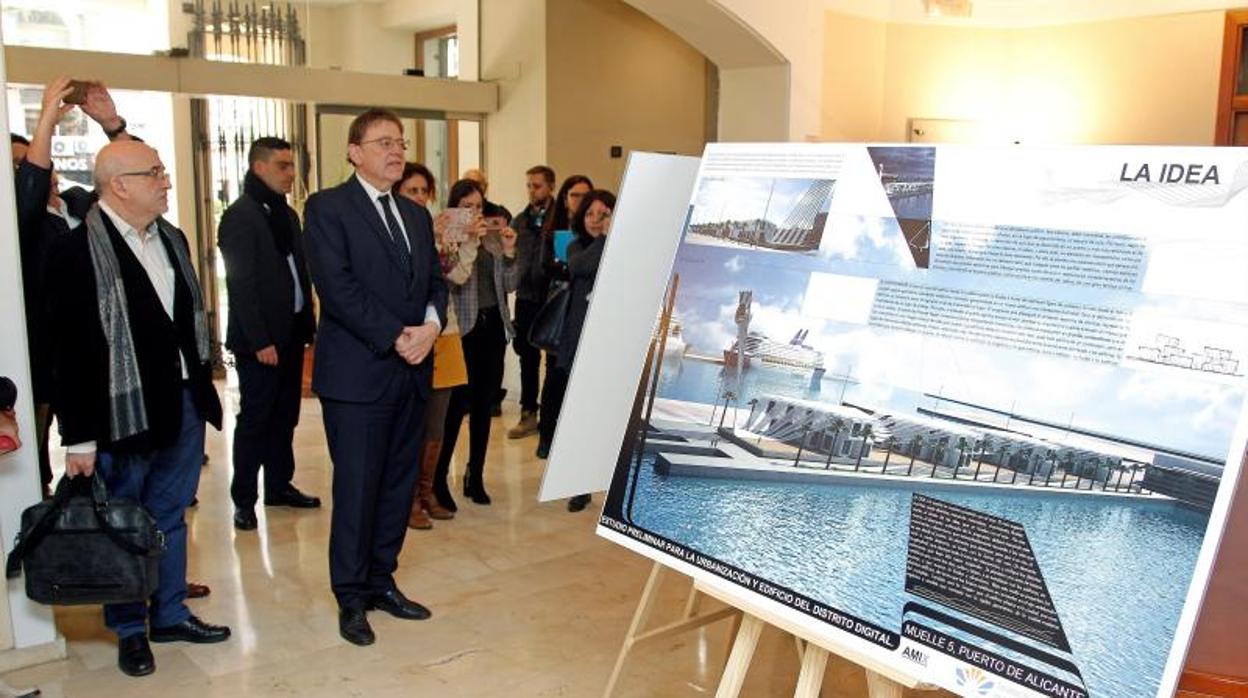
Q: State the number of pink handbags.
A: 0